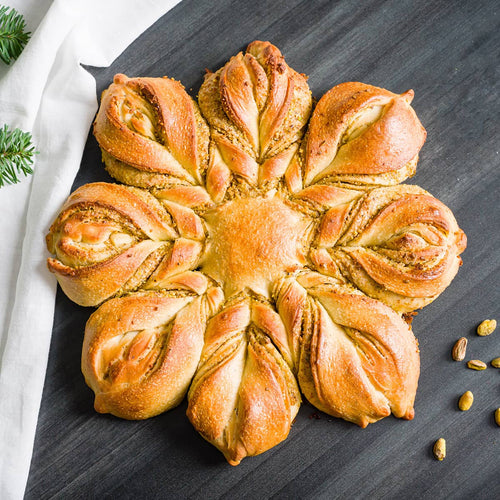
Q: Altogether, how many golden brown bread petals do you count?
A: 8